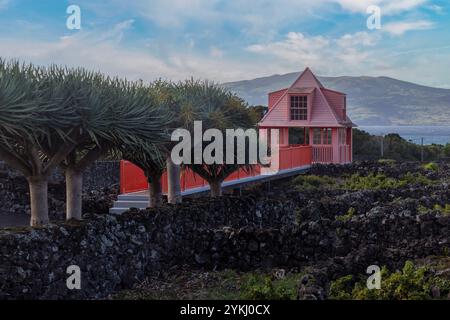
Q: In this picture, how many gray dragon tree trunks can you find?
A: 5